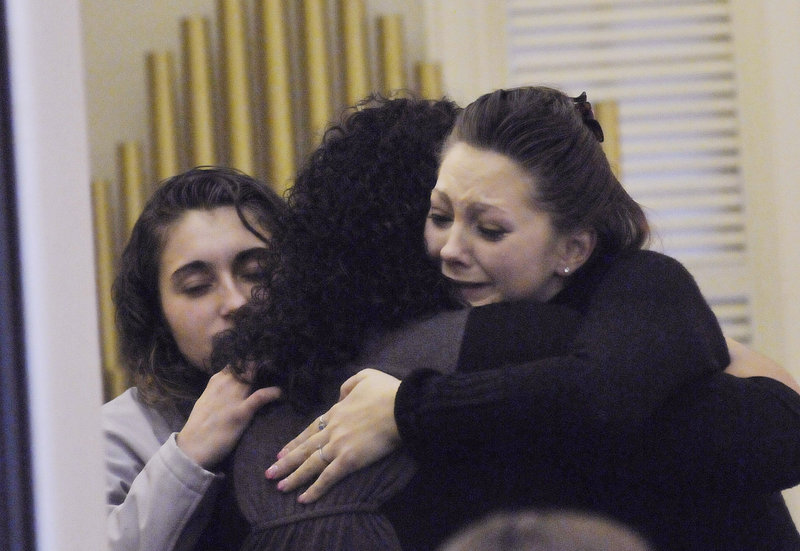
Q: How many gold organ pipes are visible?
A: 11